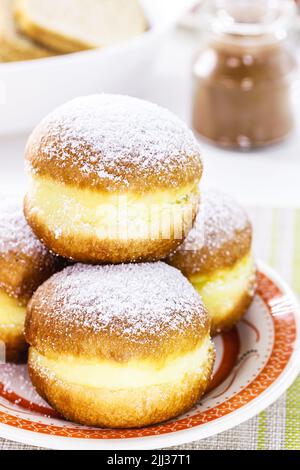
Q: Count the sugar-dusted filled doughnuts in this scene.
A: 4